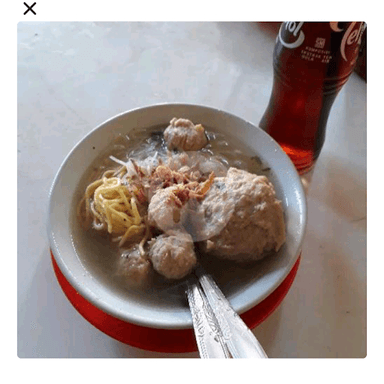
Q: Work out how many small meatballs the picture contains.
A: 4